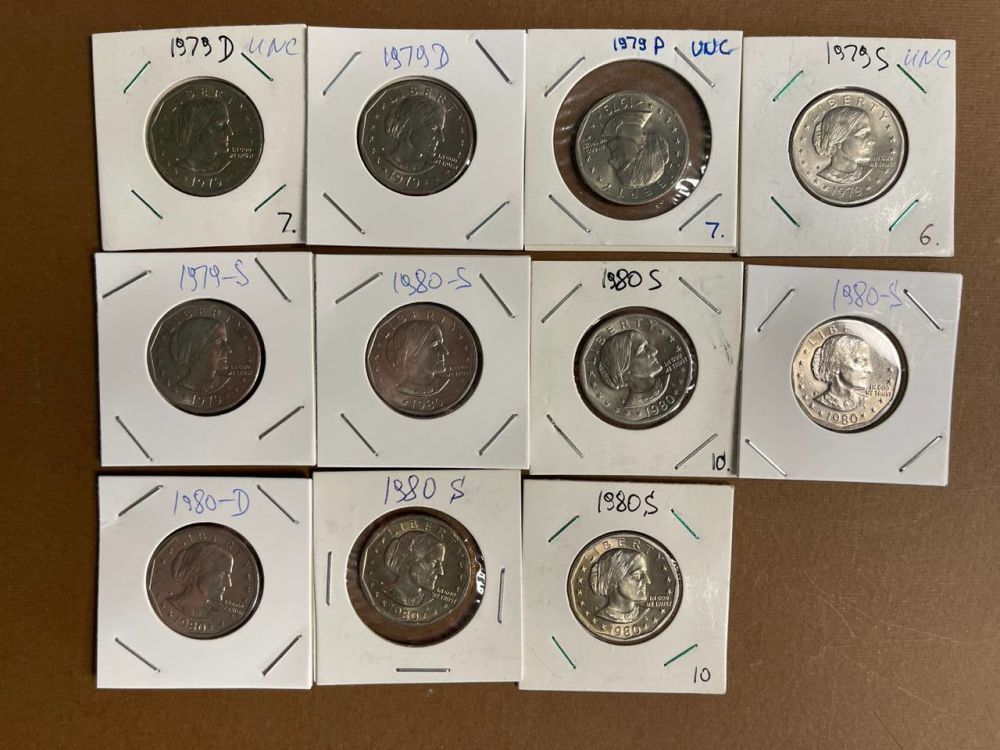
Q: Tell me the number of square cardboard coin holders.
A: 11